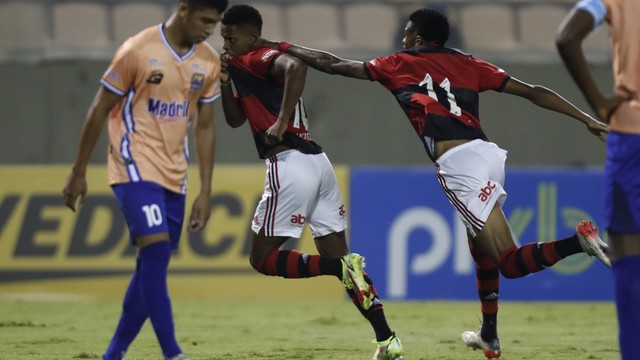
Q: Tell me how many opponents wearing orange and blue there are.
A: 2